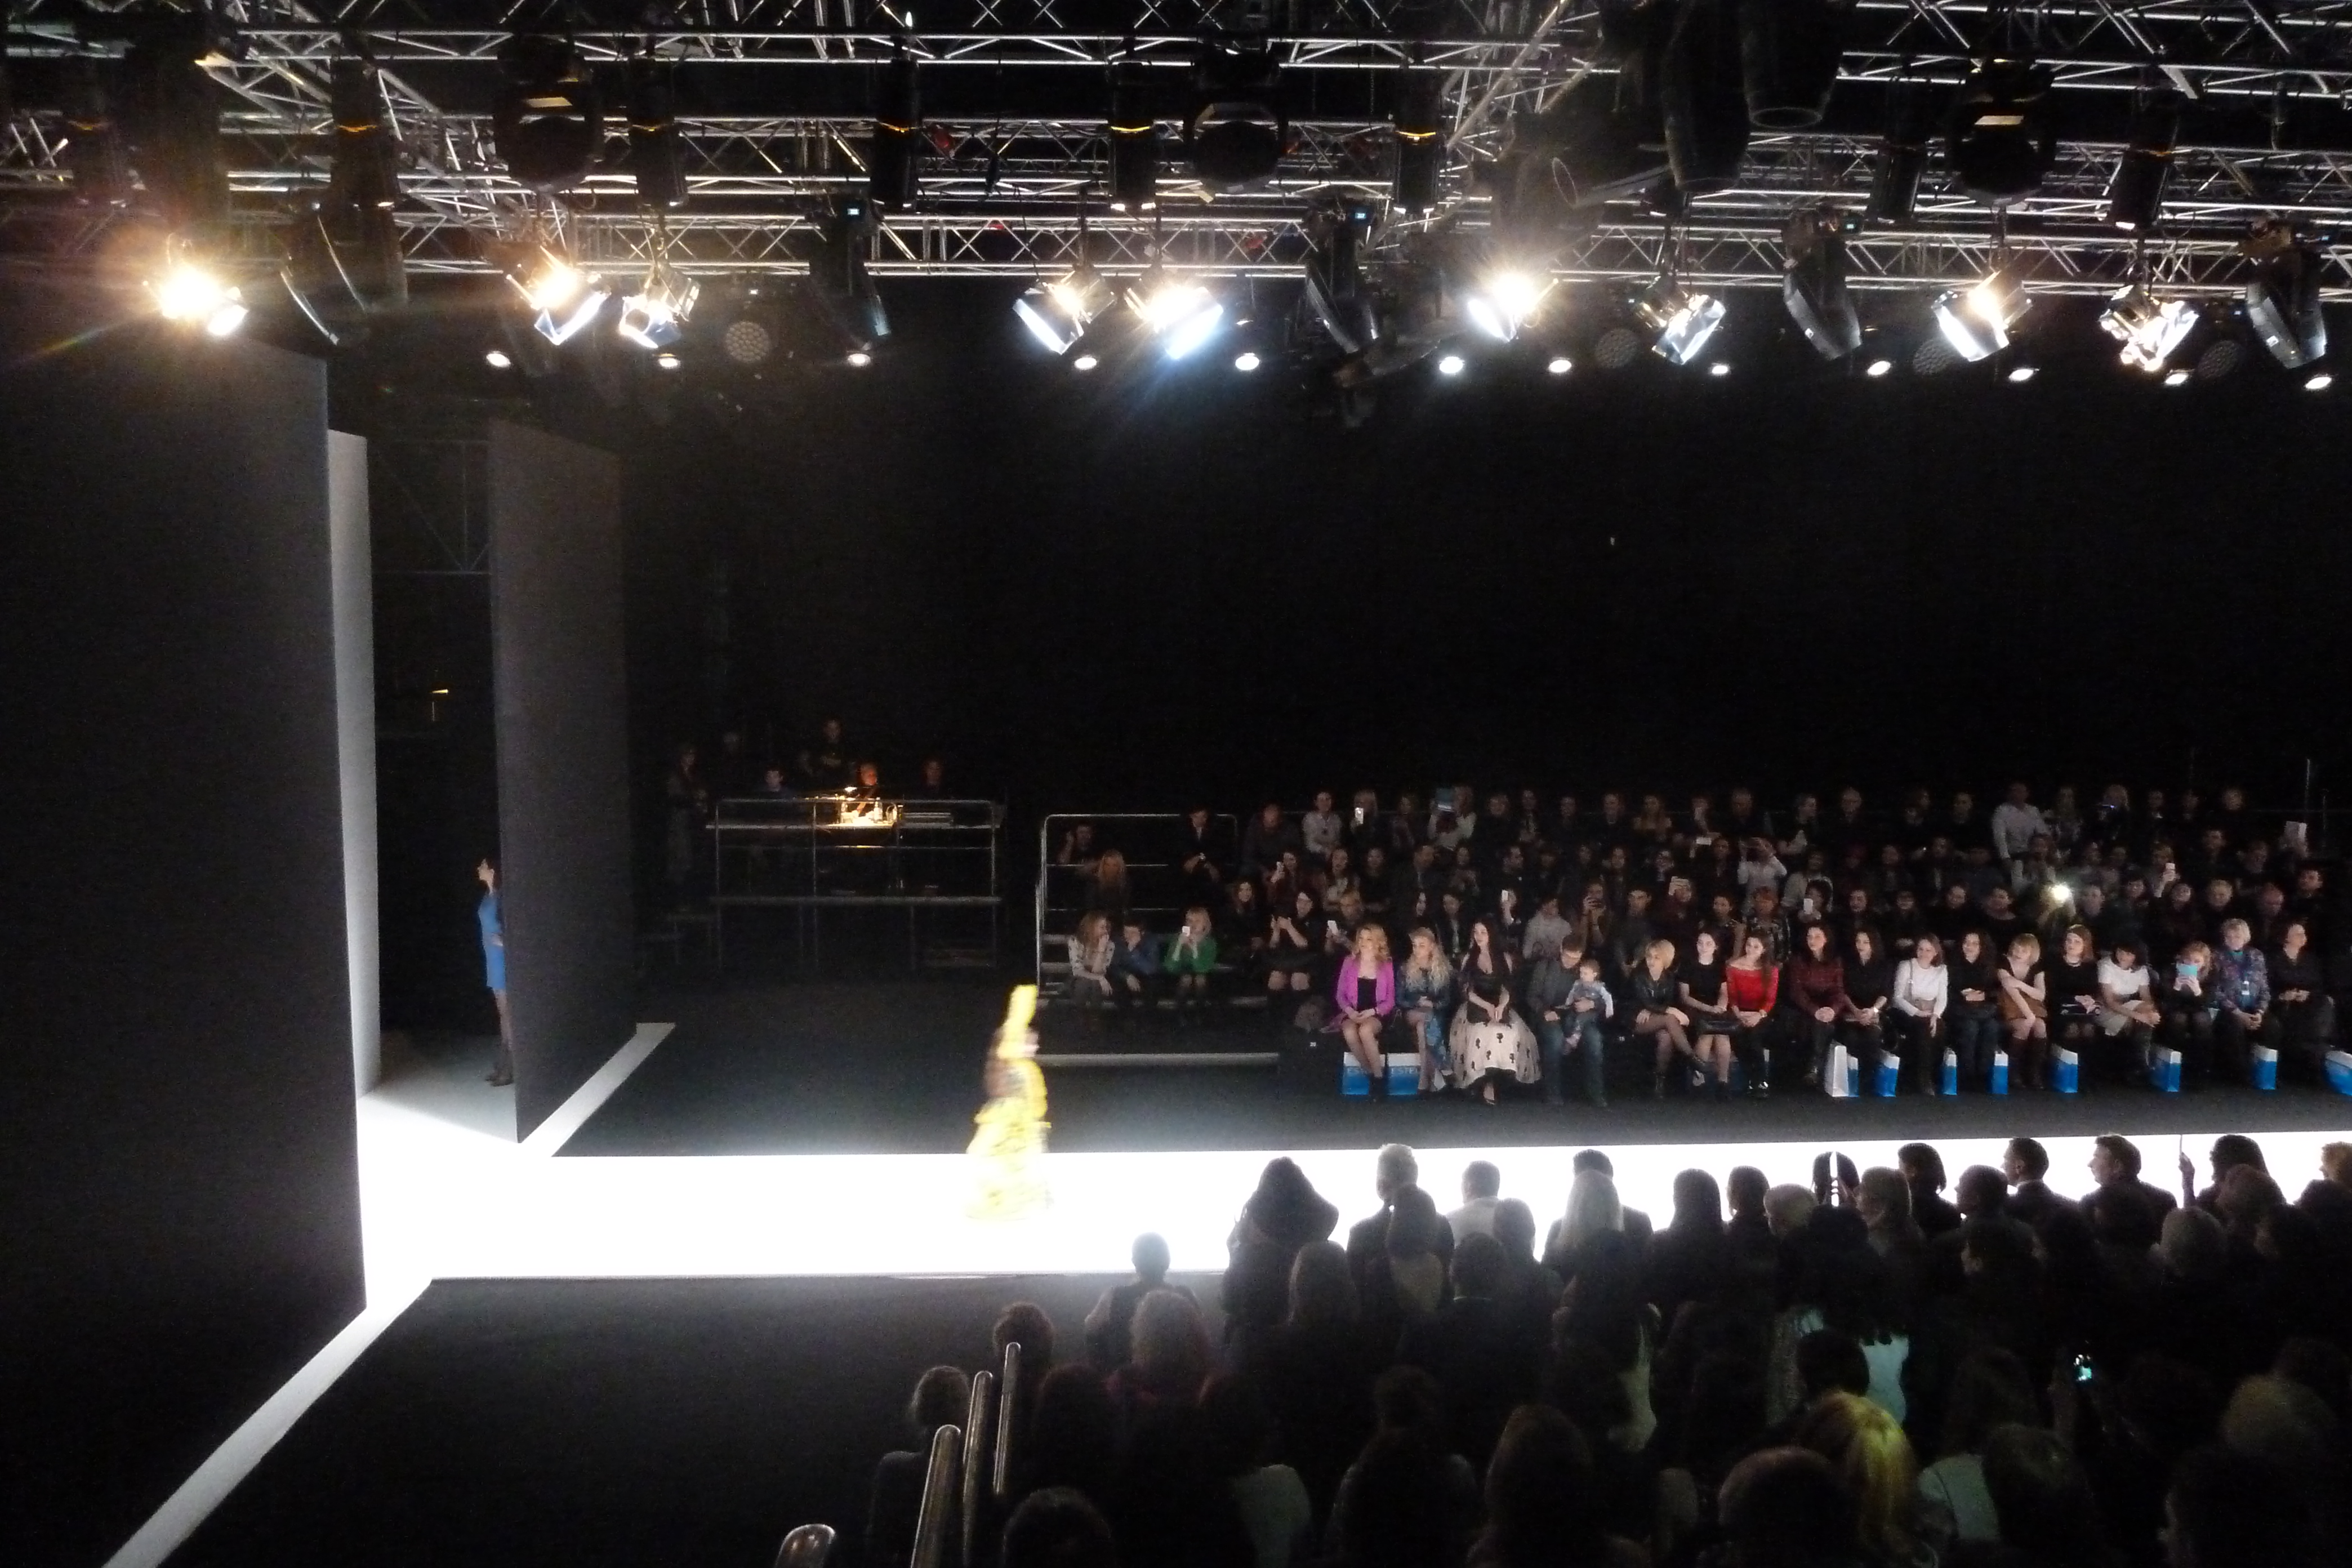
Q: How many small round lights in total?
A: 12